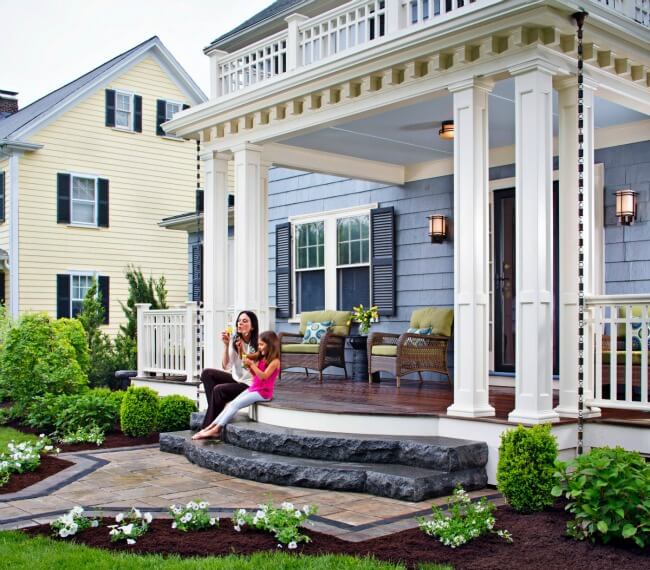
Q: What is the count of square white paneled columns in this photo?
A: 6